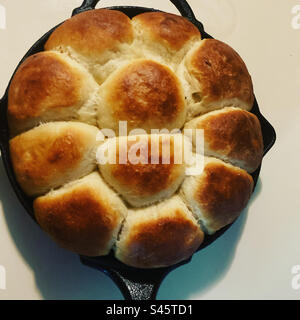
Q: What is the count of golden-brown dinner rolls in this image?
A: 11